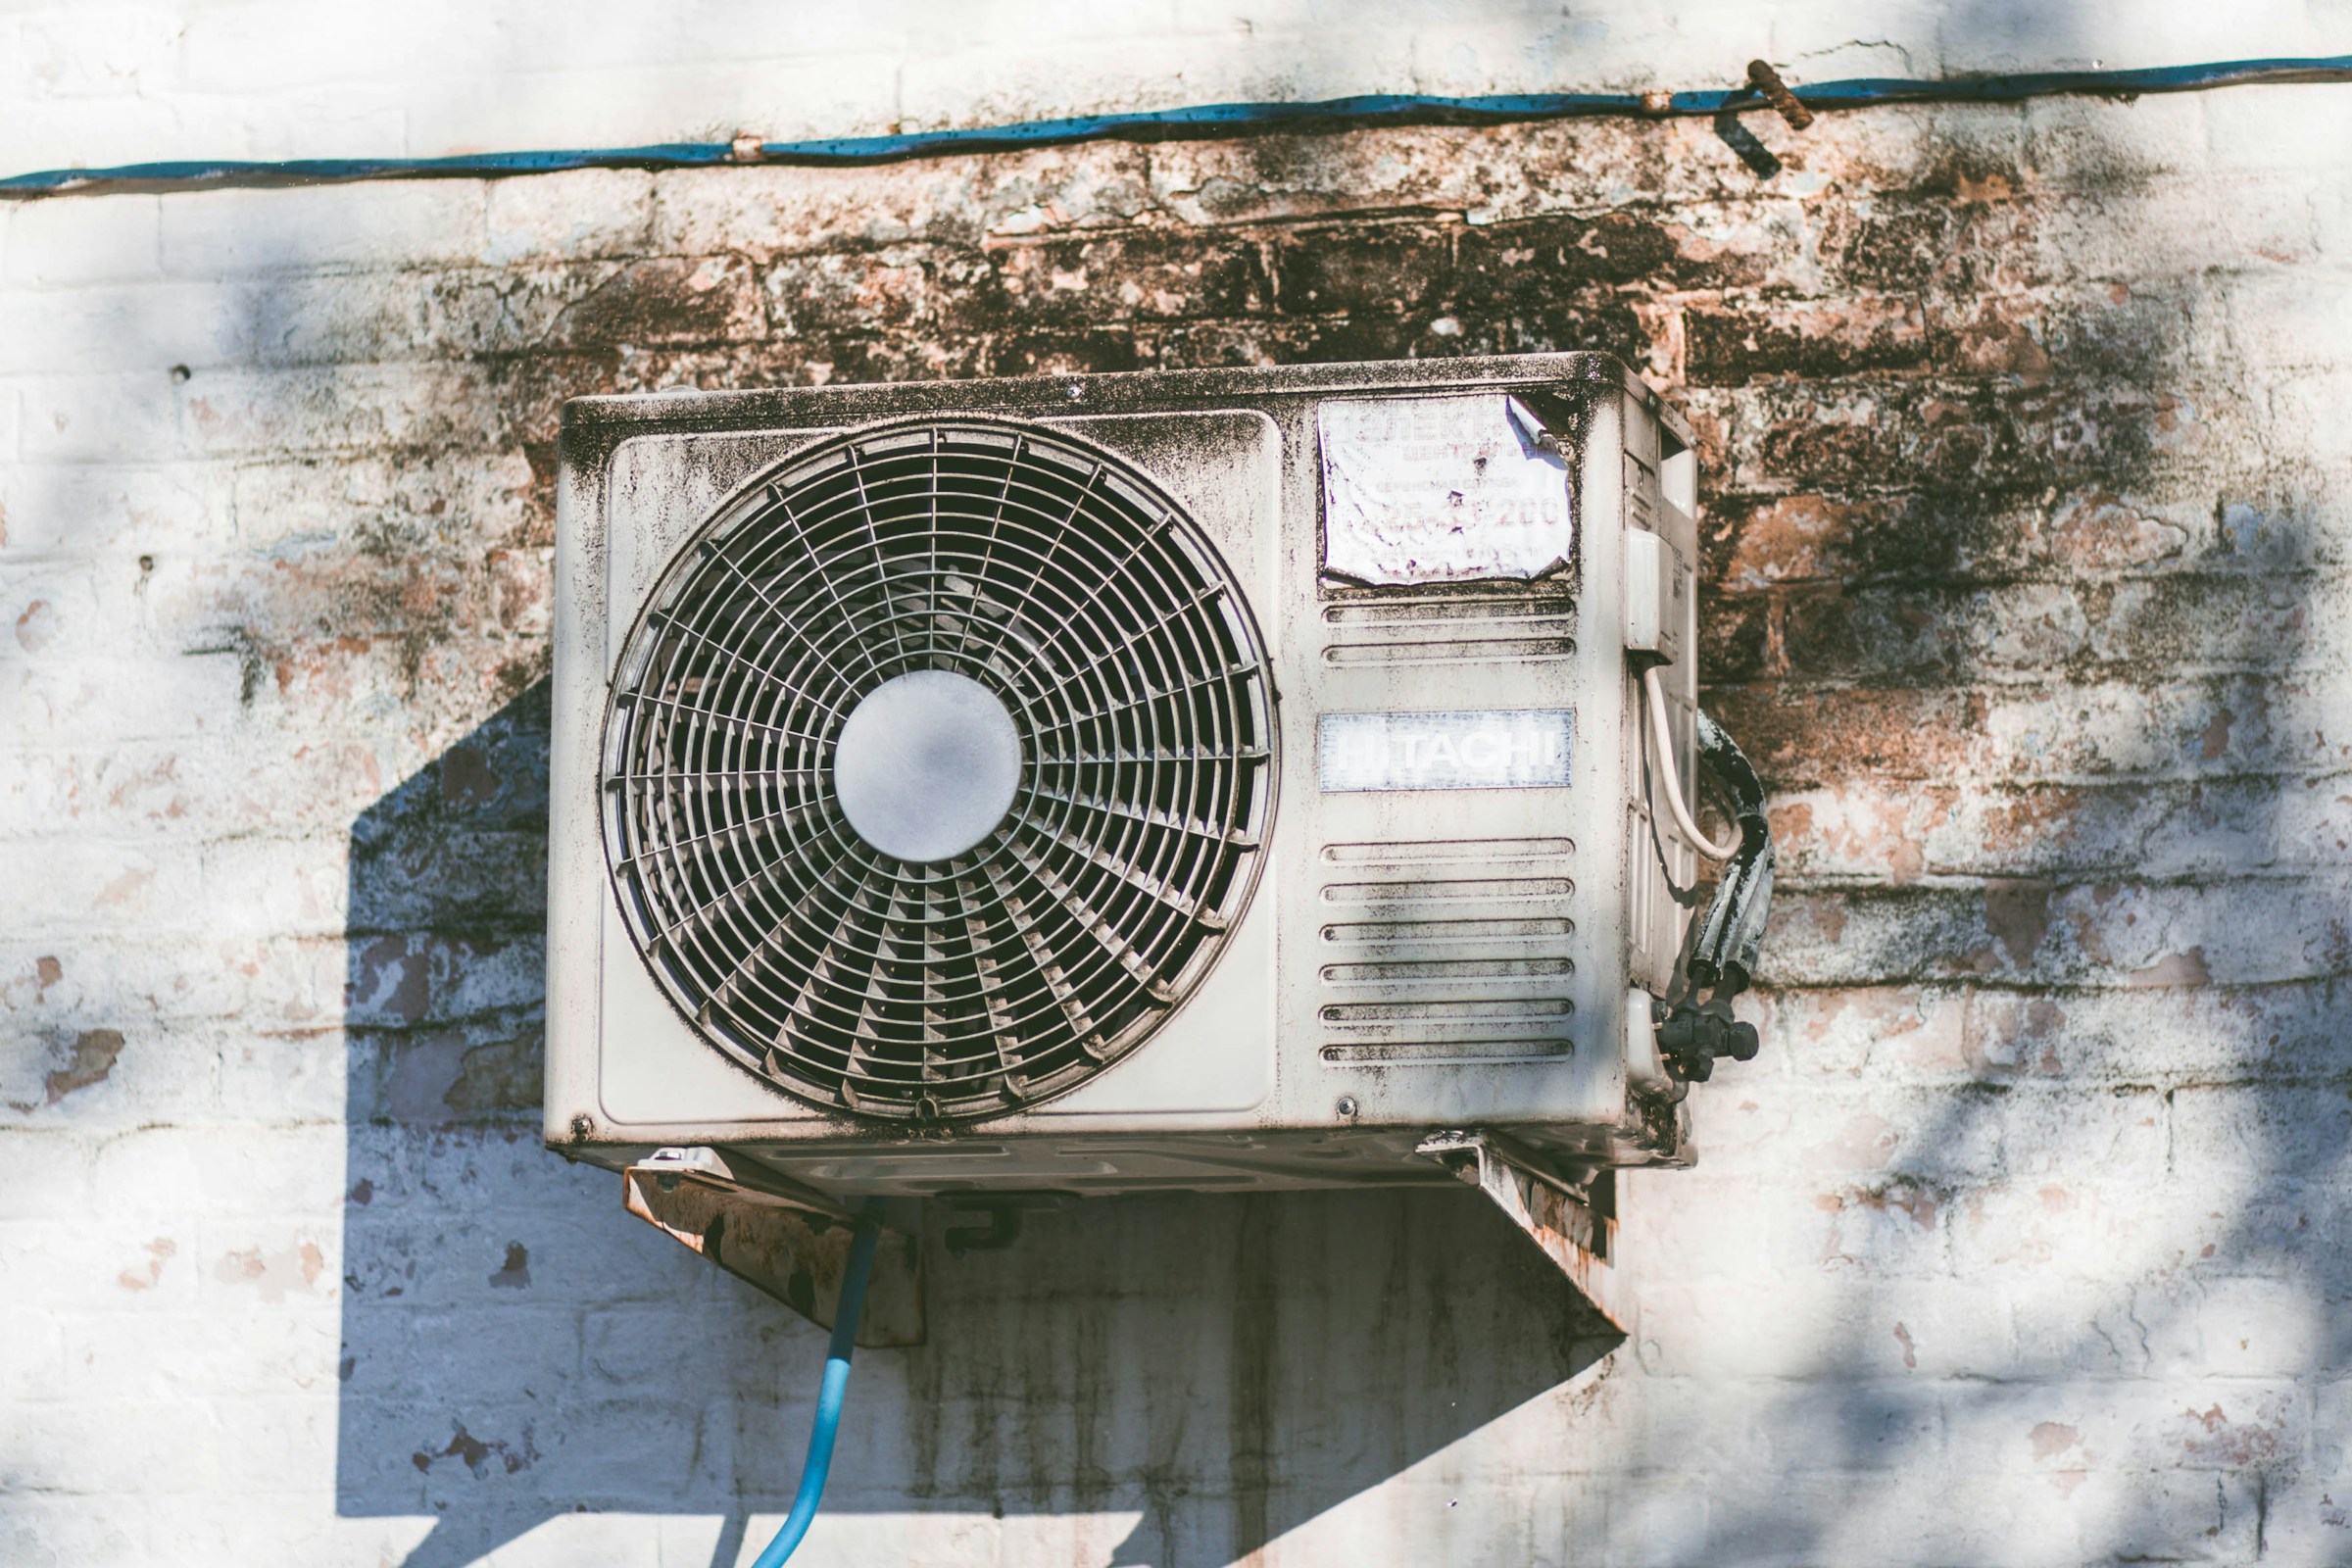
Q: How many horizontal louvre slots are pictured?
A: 8